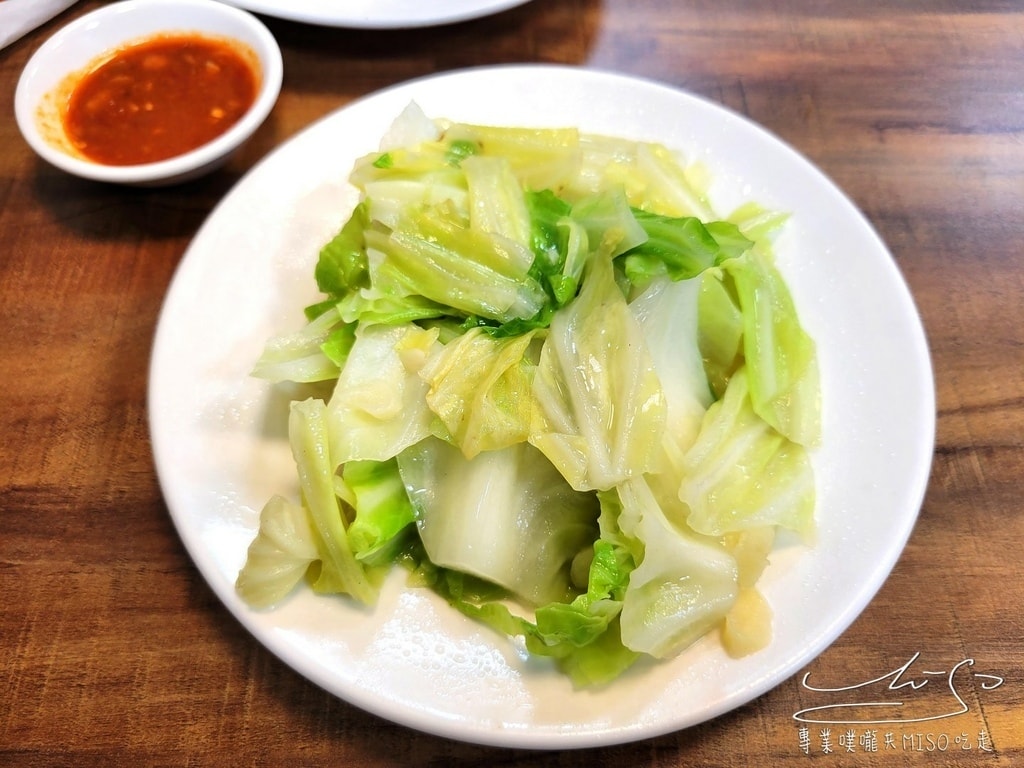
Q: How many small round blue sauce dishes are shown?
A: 0